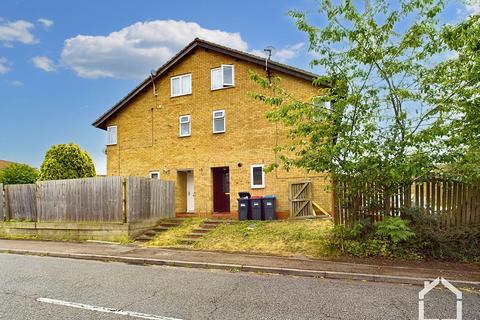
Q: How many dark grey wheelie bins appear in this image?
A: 3